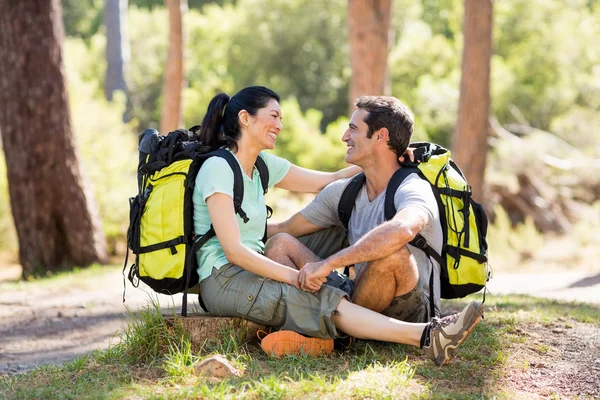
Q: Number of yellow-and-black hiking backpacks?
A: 2